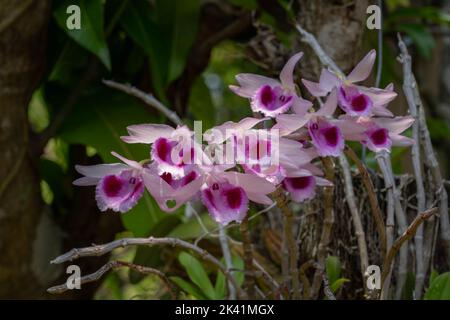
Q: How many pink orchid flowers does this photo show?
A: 10